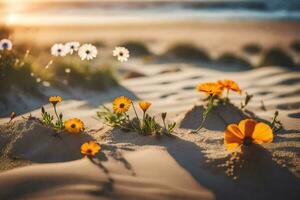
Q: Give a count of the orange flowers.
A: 8